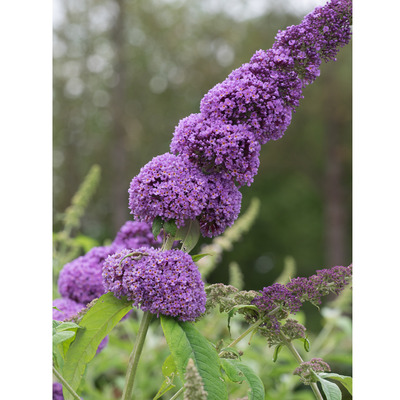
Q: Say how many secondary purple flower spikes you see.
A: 2